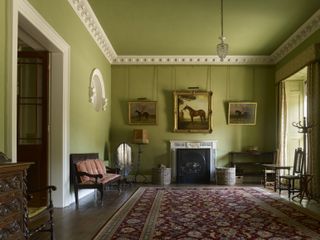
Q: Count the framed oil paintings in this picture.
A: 3